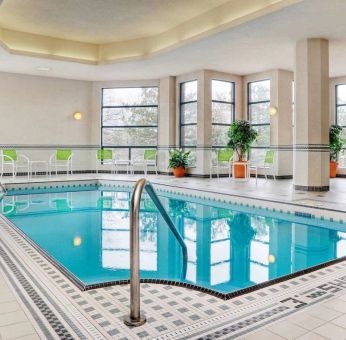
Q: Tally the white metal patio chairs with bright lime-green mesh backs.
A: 6